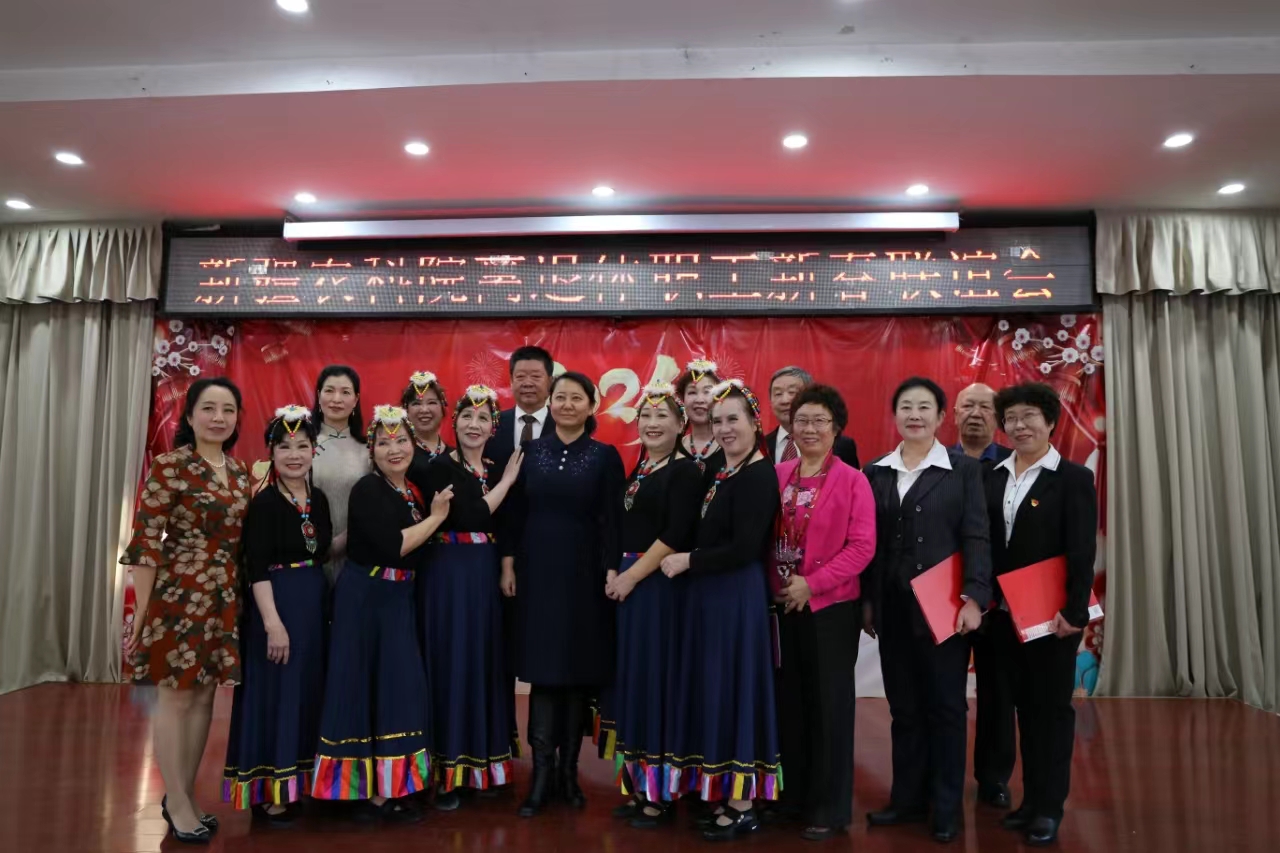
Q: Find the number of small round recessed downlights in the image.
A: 10